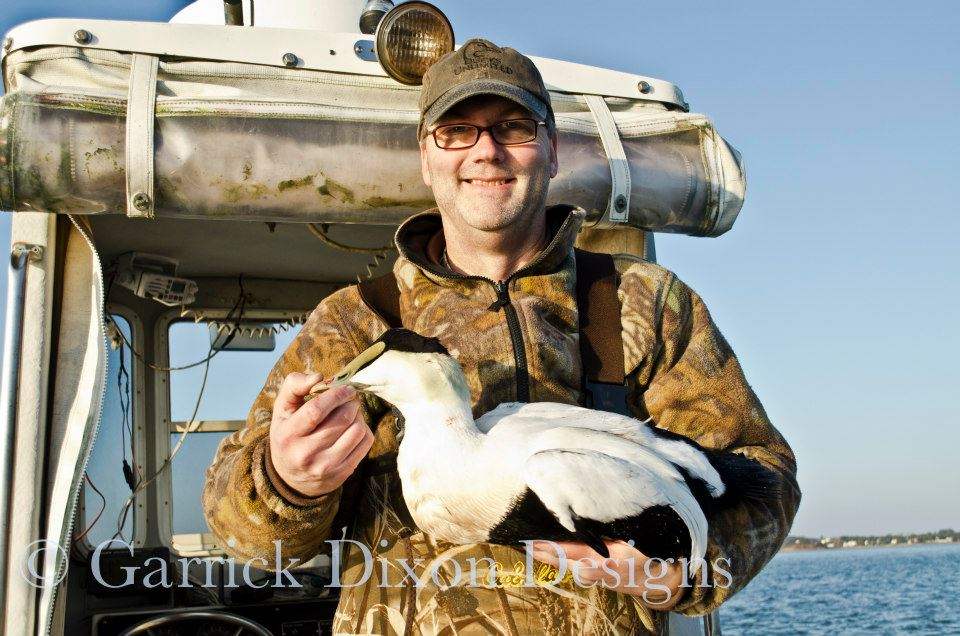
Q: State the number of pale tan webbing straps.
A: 2